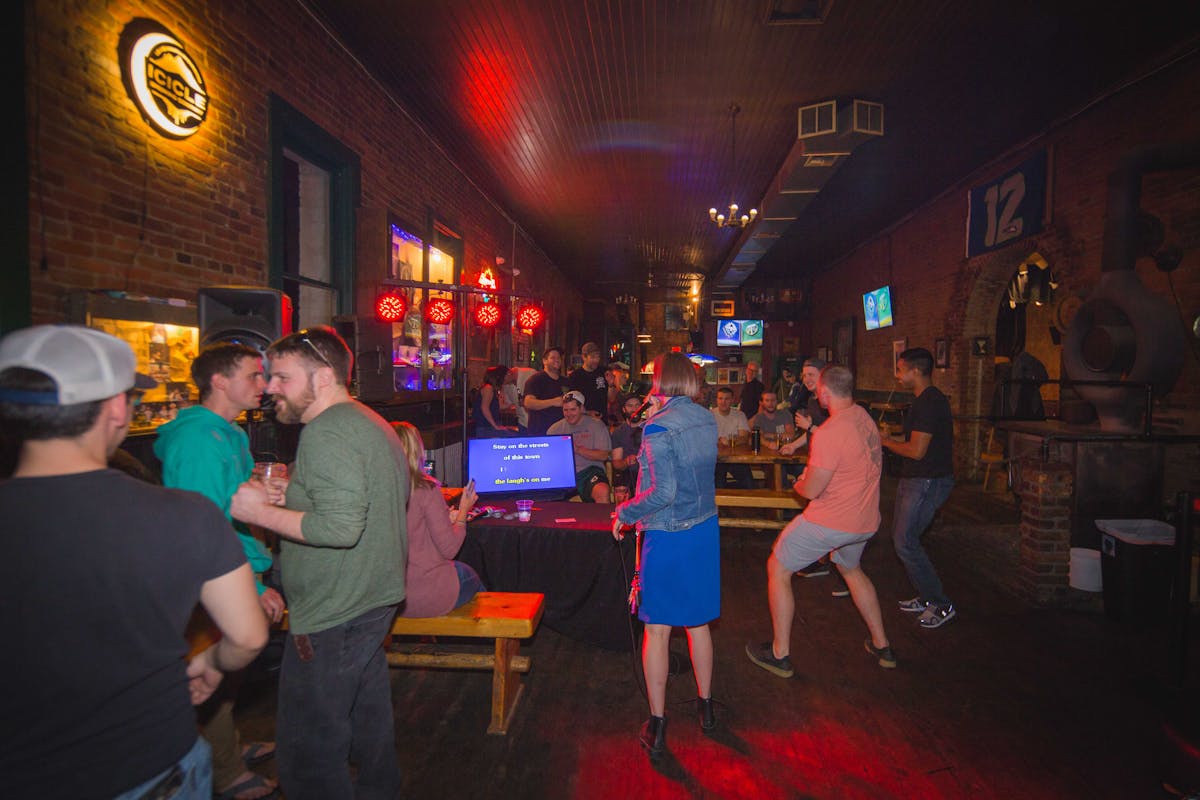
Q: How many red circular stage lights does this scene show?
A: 4